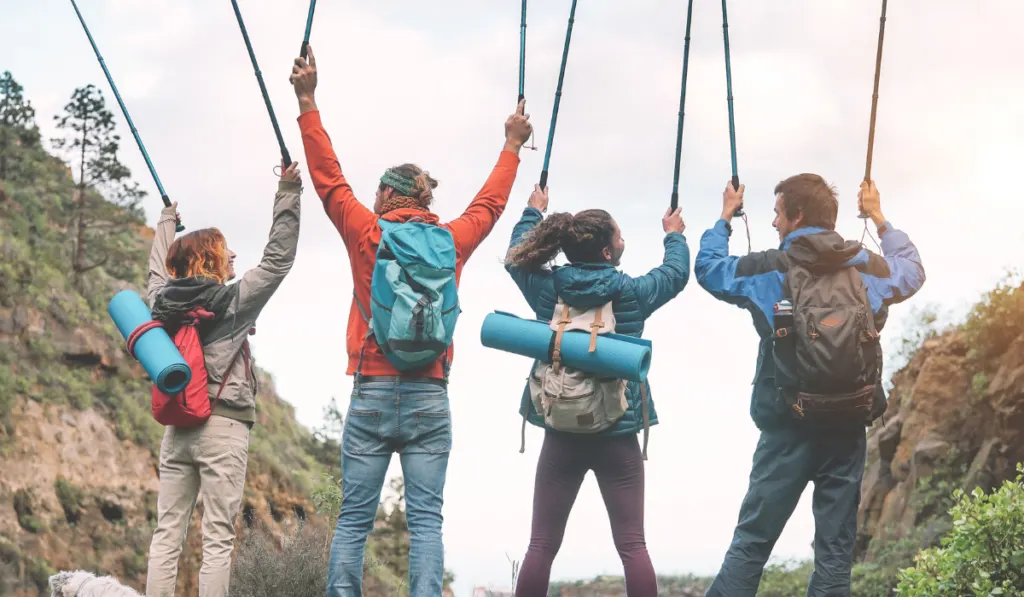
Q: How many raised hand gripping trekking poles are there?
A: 8